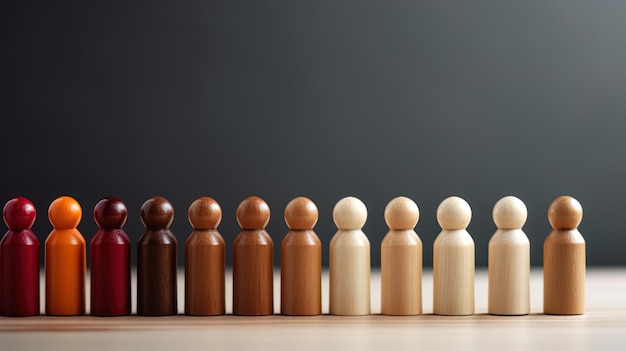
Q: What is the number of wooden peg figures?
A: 12